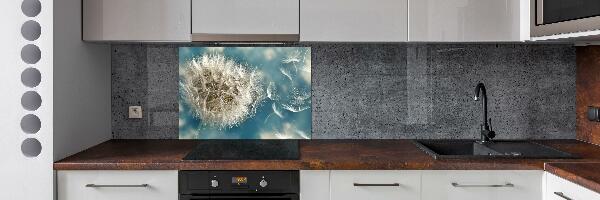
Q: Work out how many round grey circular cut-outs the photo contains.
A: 7